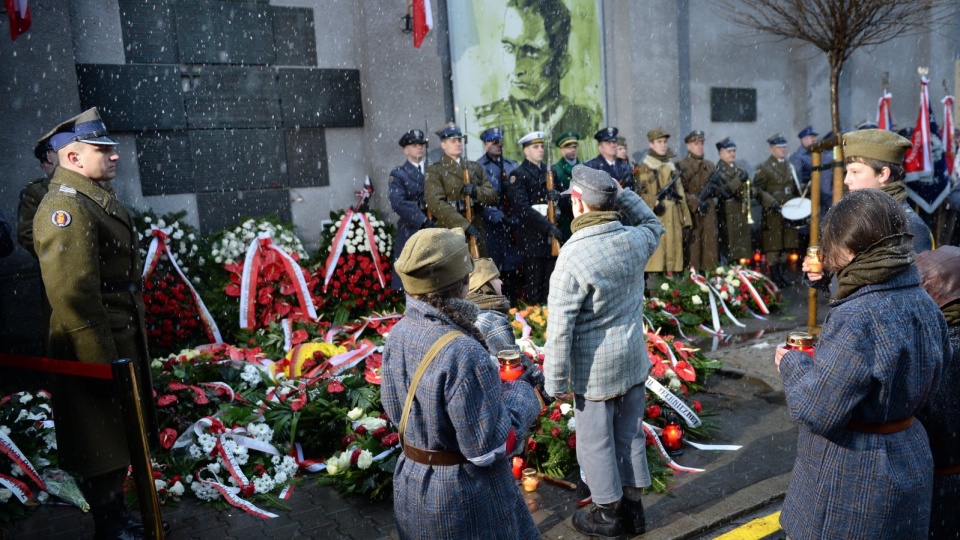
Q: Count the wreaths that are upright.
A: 3